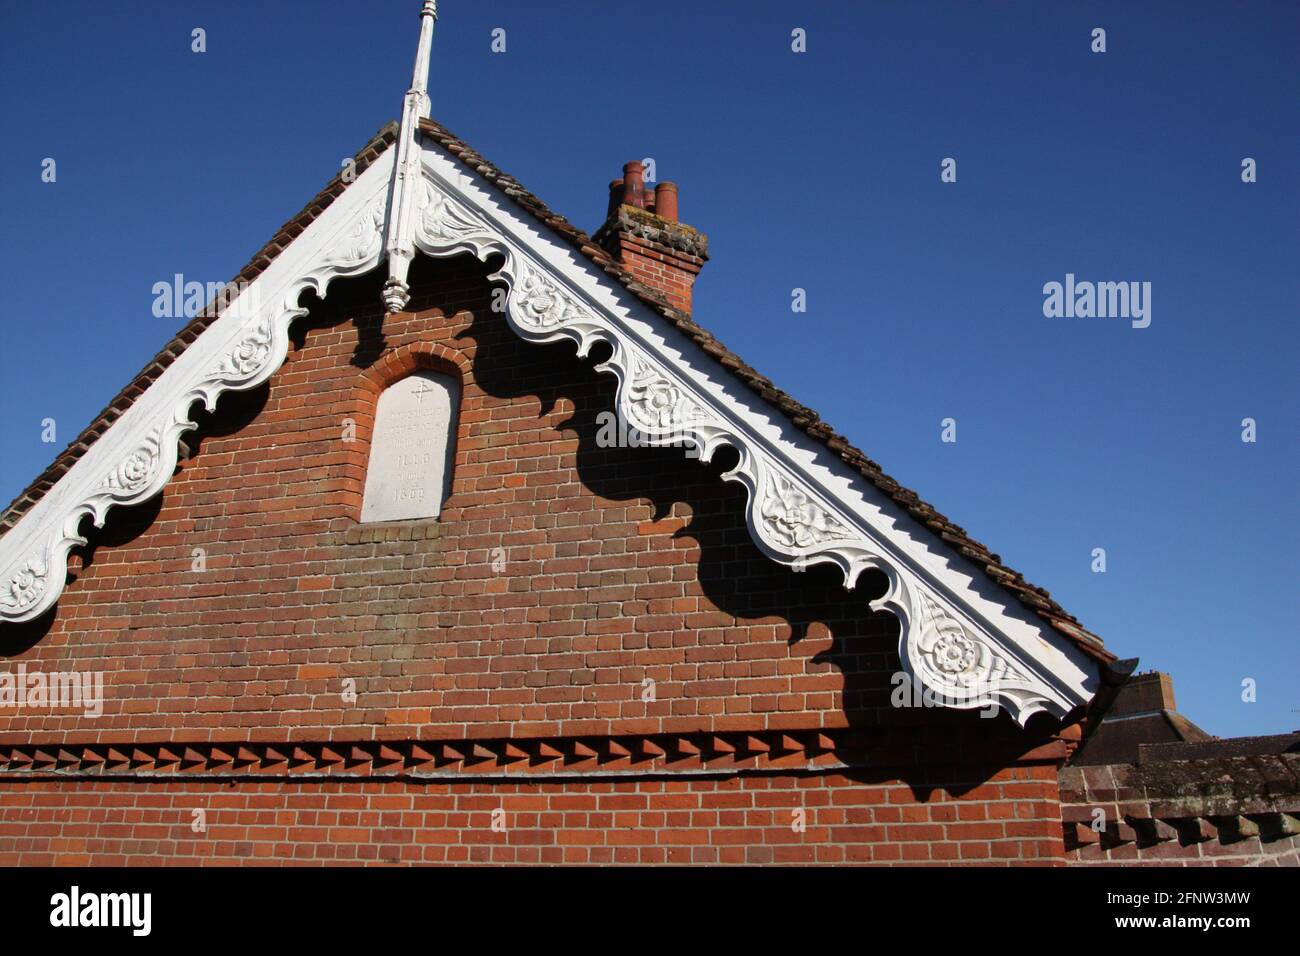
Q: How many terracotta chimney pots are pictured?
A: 4